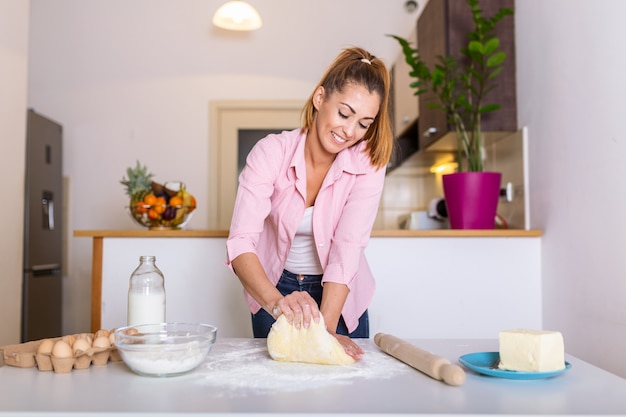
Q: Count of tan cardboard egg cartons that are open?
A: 1